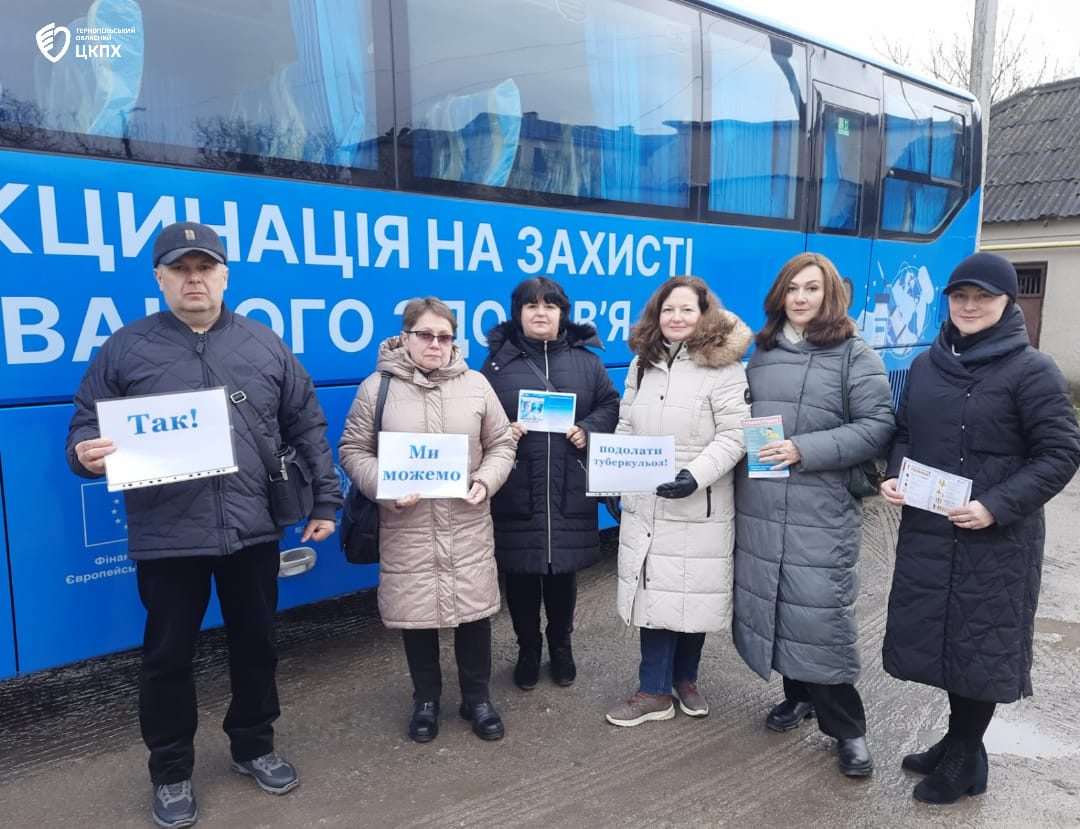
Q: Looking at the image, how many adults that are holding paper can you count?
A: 6